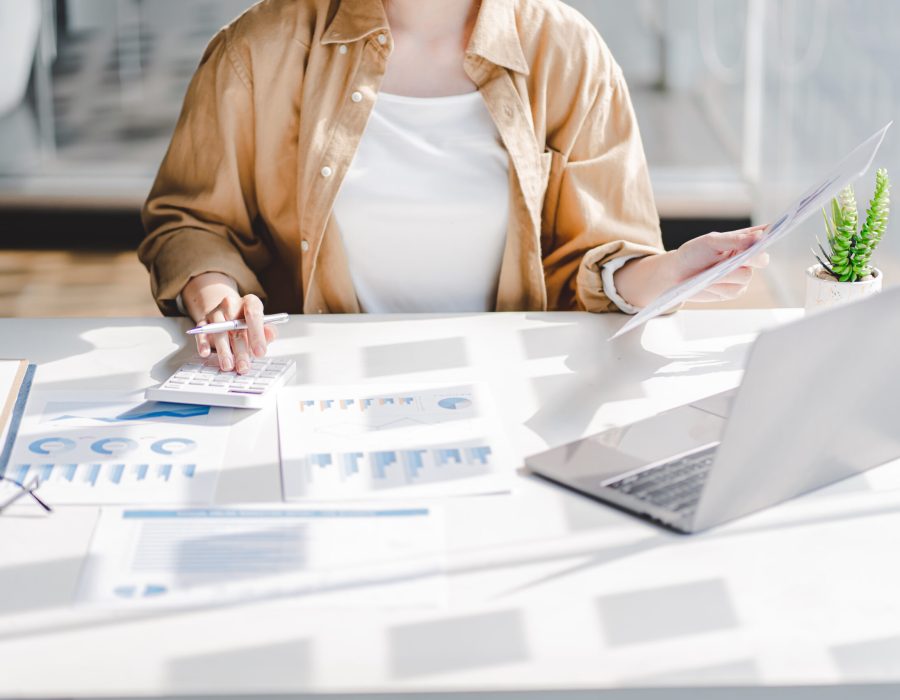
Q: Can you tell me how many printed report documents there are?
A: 4